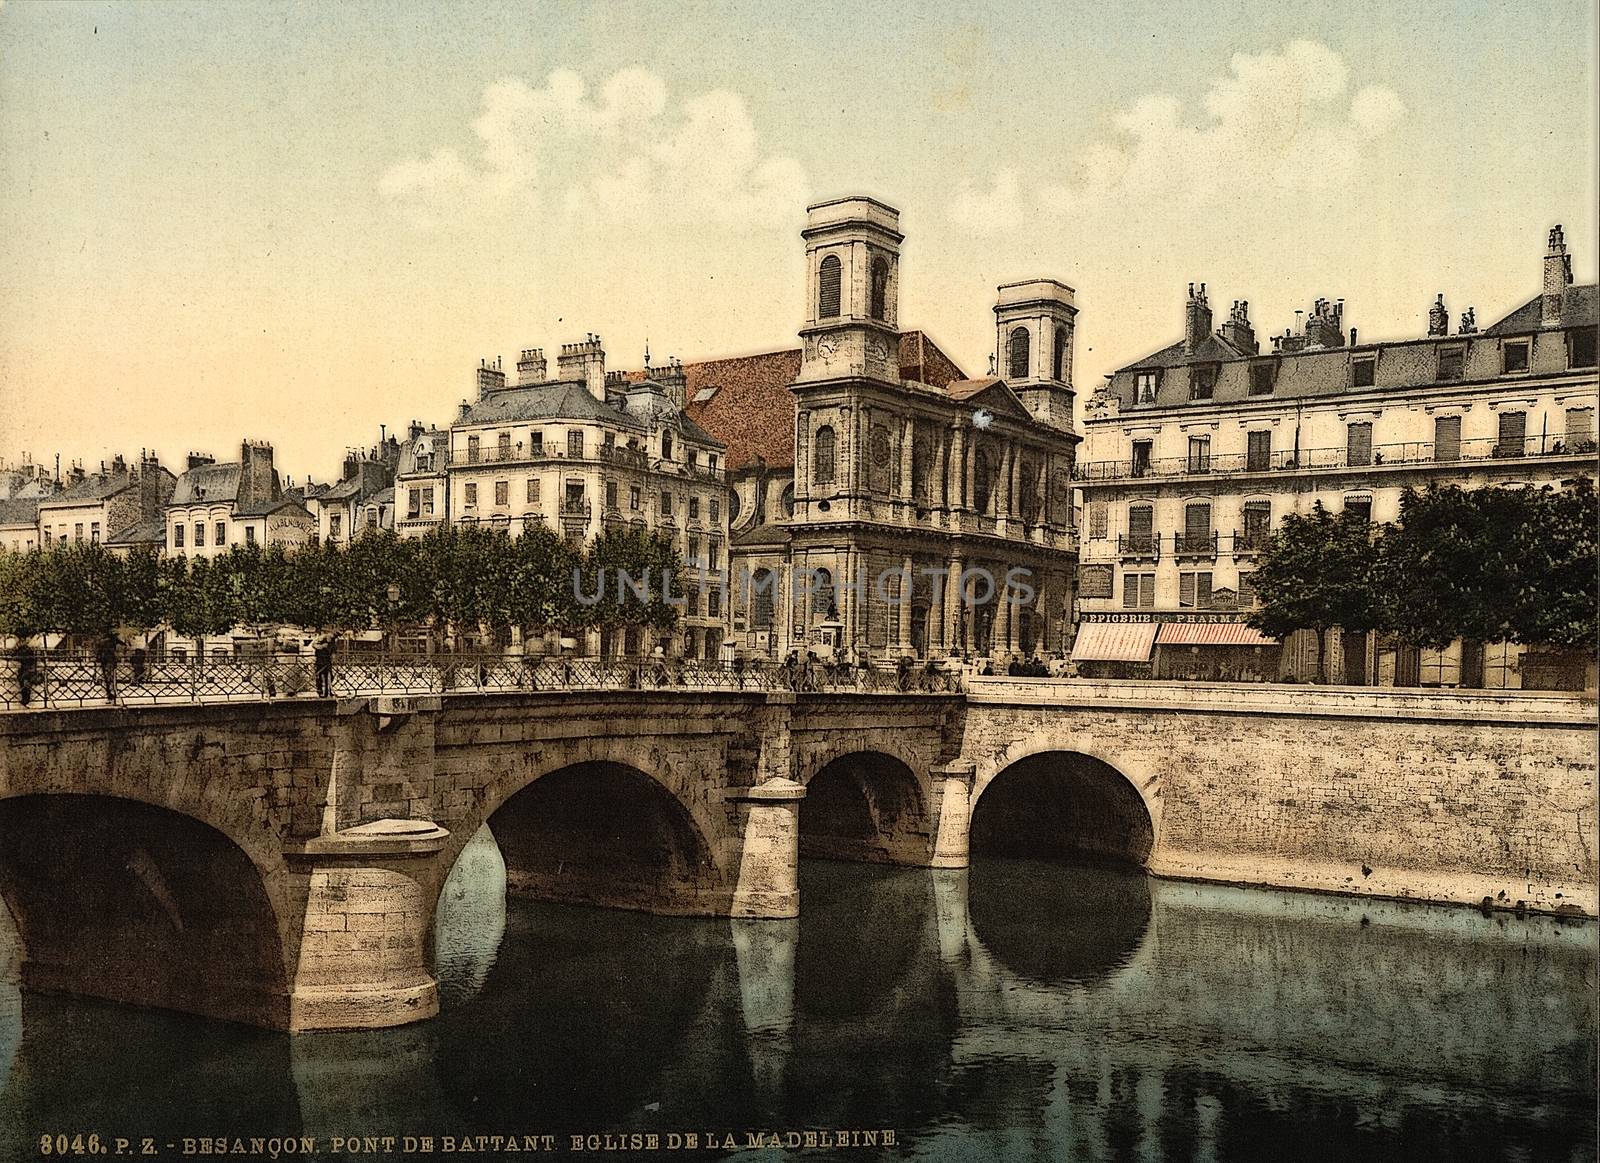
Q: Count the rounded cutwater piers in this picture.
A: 3